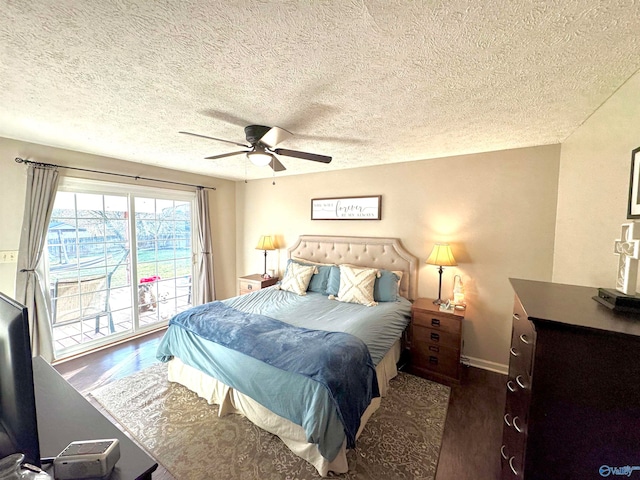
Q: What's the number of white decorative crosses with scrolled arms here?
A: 1